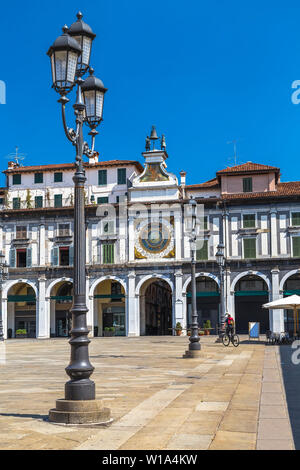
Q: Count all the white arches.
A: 7